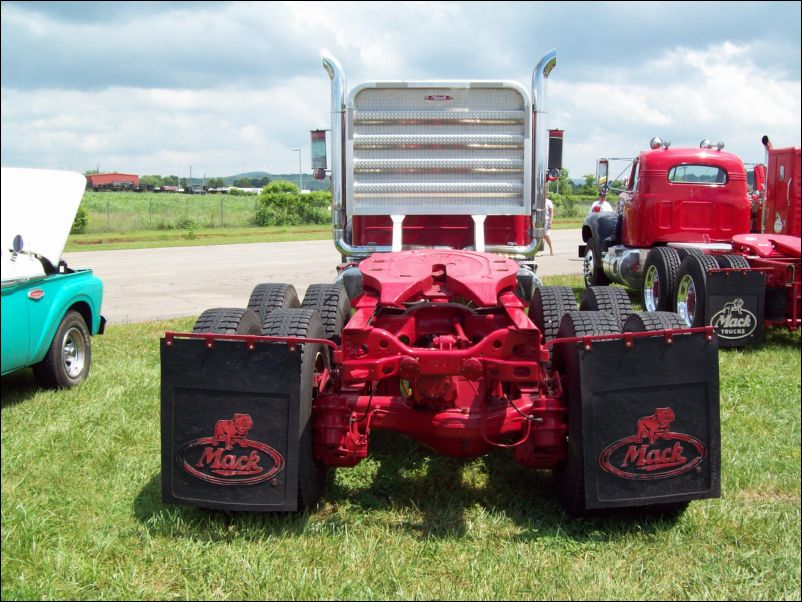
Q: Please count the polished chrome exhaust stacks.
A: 2